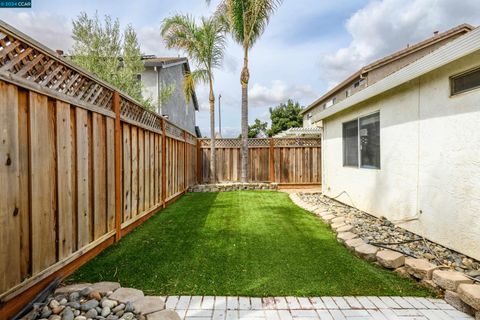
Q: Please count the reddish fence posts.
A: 5